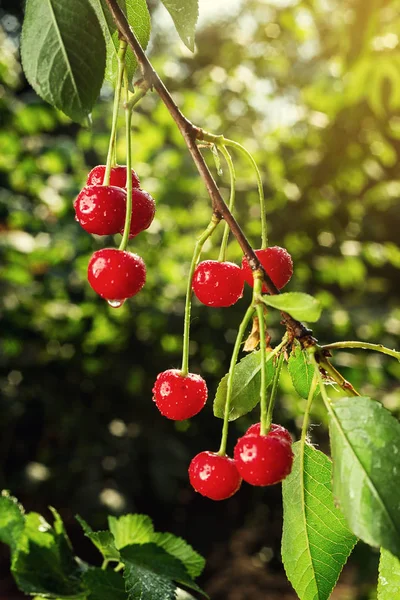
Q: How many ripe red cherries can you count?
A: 10